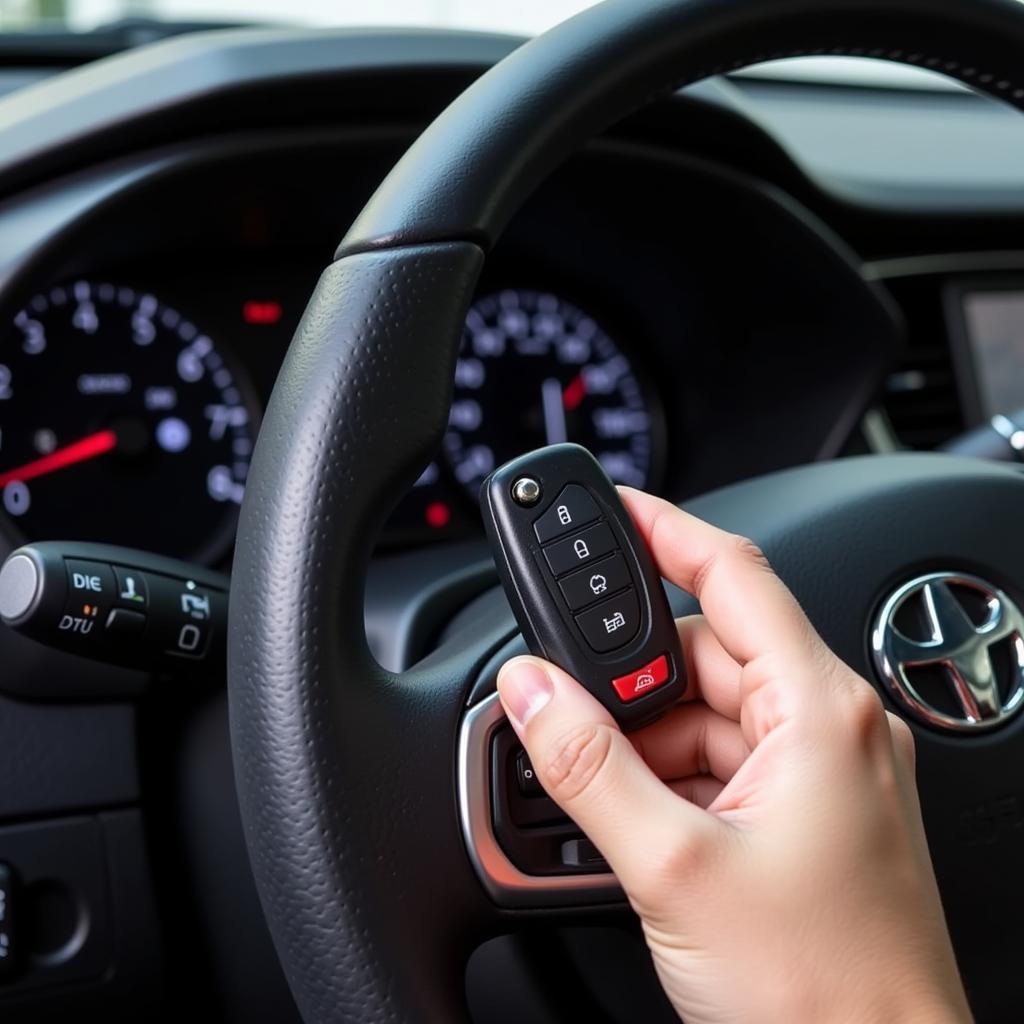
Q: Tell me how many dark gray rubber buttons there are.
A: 4